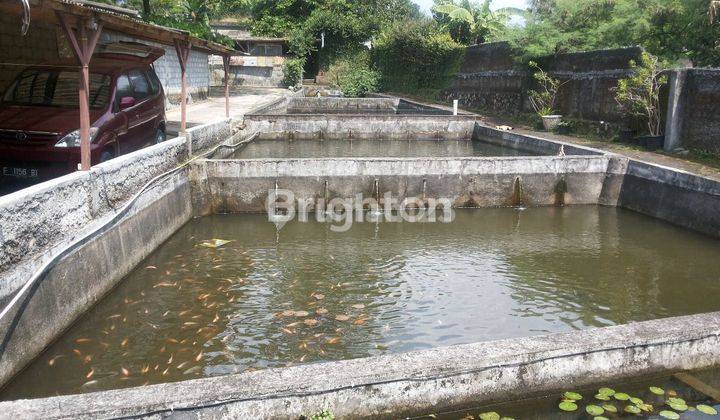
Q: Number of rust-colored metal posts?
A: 3